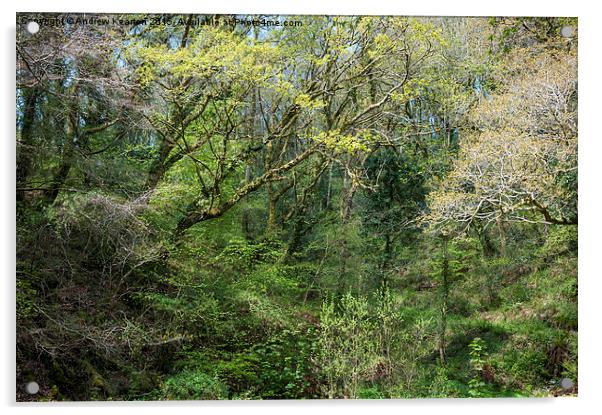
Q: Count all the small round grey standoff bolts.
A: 4